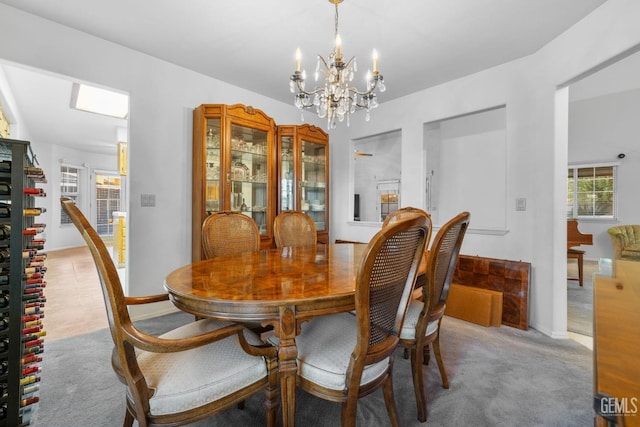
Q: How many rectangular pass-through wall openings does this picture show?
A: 2